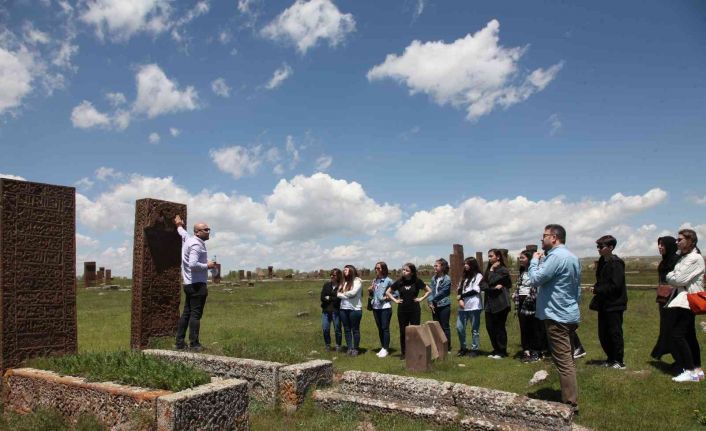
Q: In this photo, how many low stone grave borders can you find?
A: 3